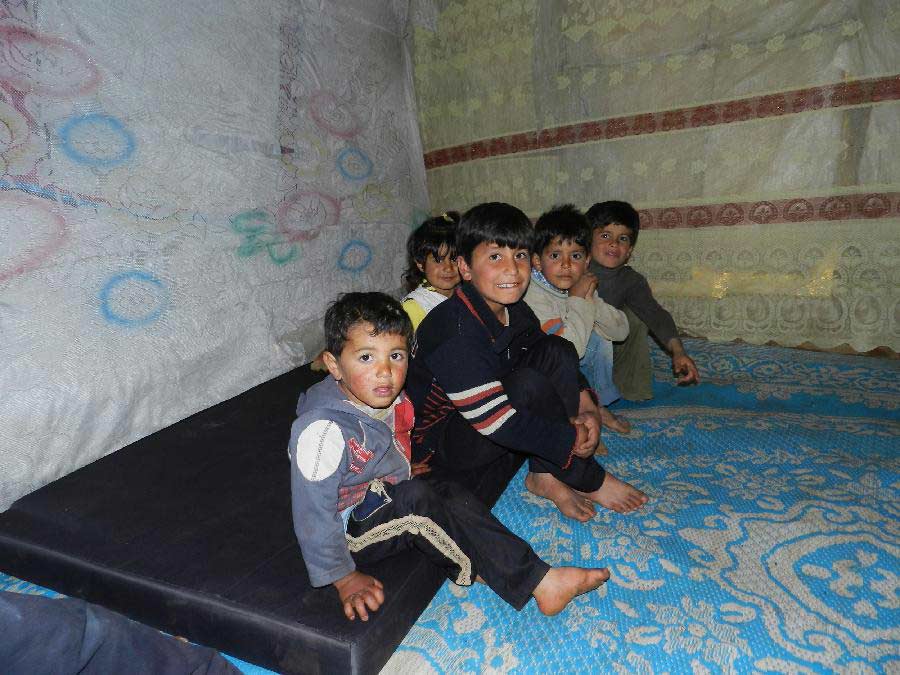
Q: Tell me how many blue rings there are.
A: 4